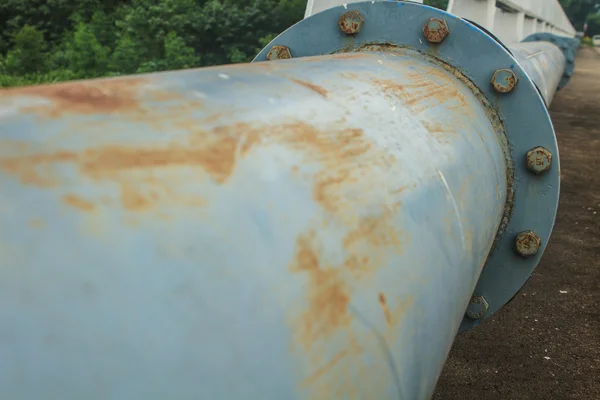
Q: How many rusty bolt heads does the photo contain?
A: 7